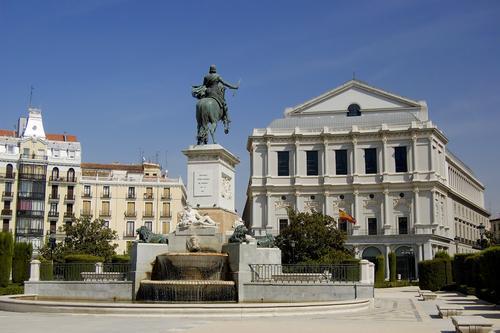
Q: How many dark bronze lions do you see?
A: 3